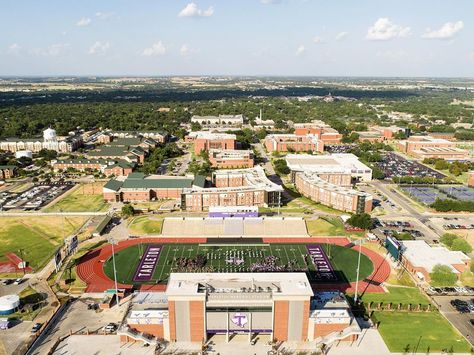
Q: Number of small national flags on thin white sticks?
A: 0